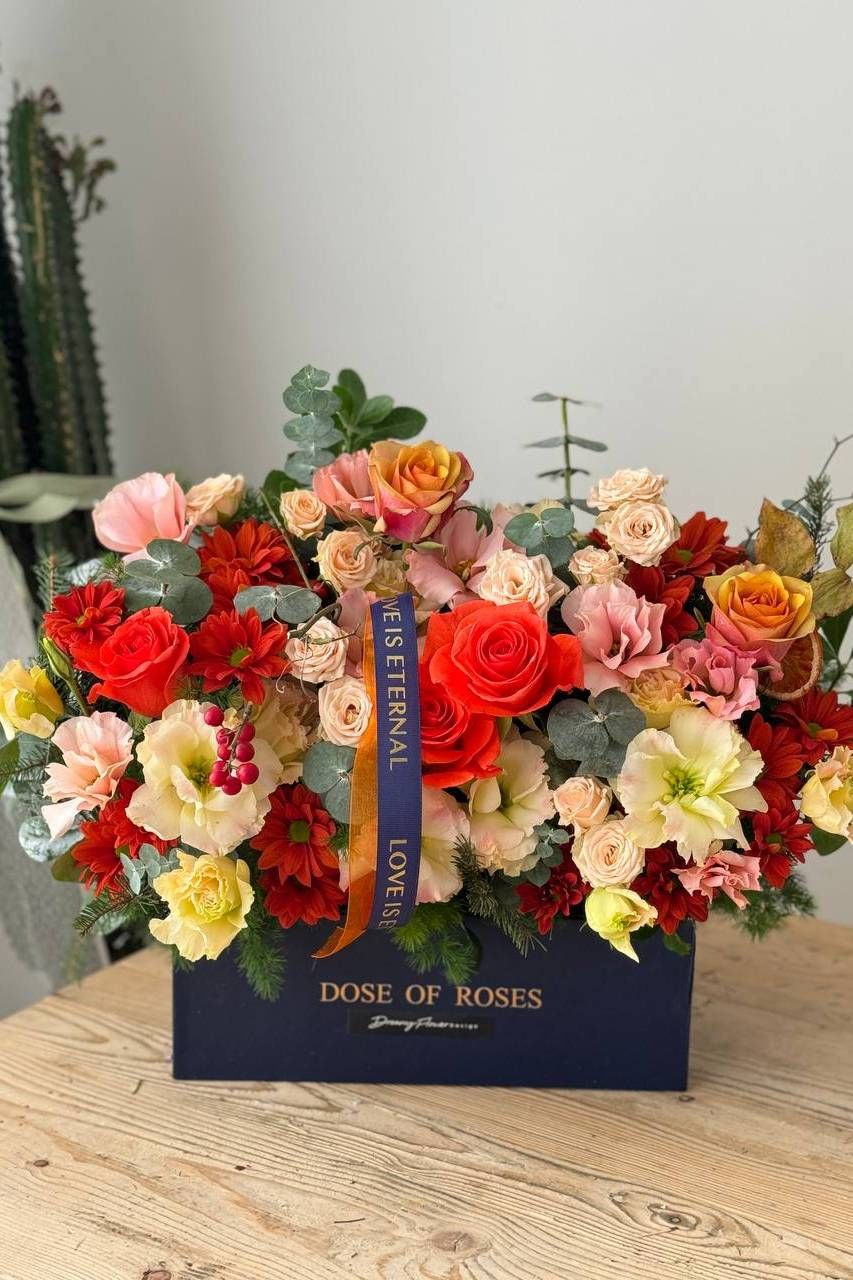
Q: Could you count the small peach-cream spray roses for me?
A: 11